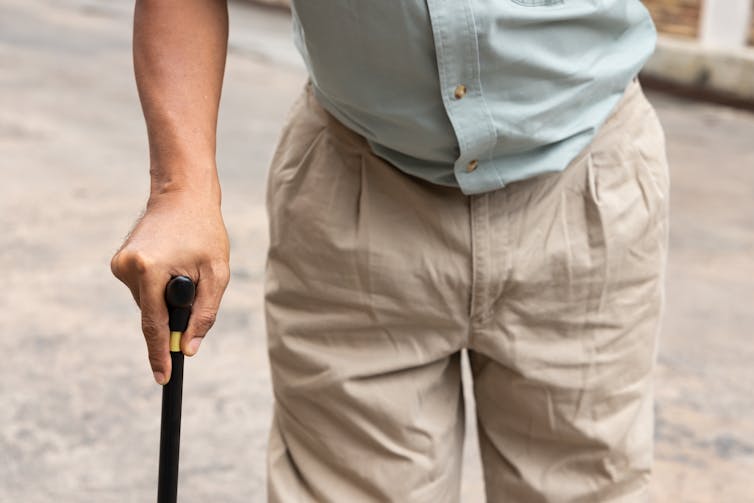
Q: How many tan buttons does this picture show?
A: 2